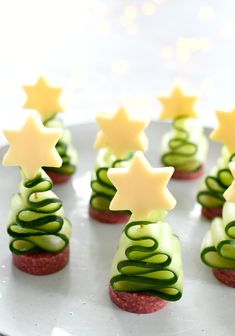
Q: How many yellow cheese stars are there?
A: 7